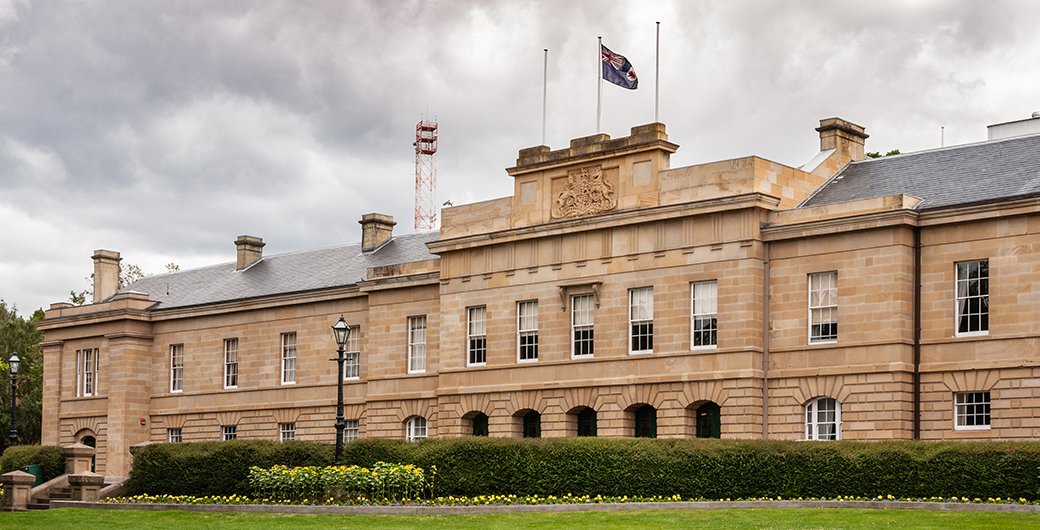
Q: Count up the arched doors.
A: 6